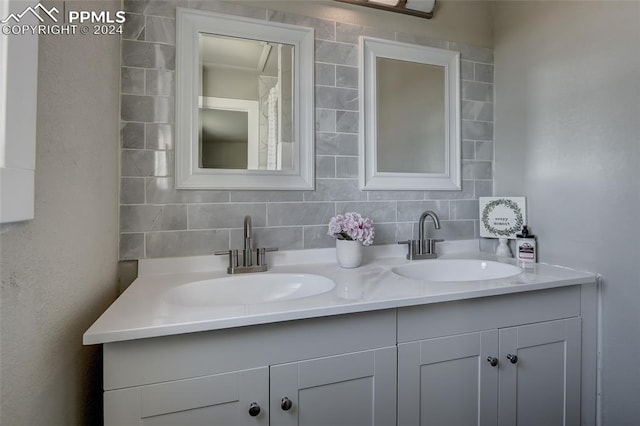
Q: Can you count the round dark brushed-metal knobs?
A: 4